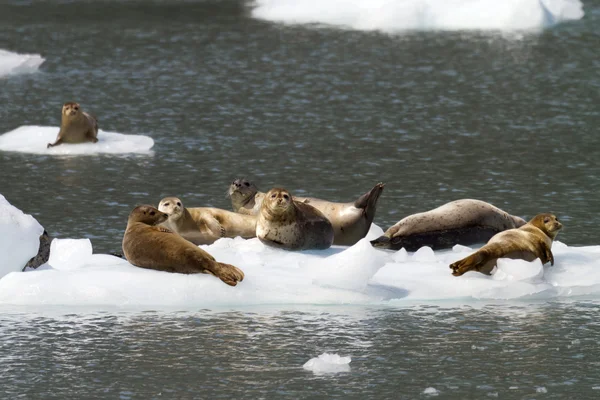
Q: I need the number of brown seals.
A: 3